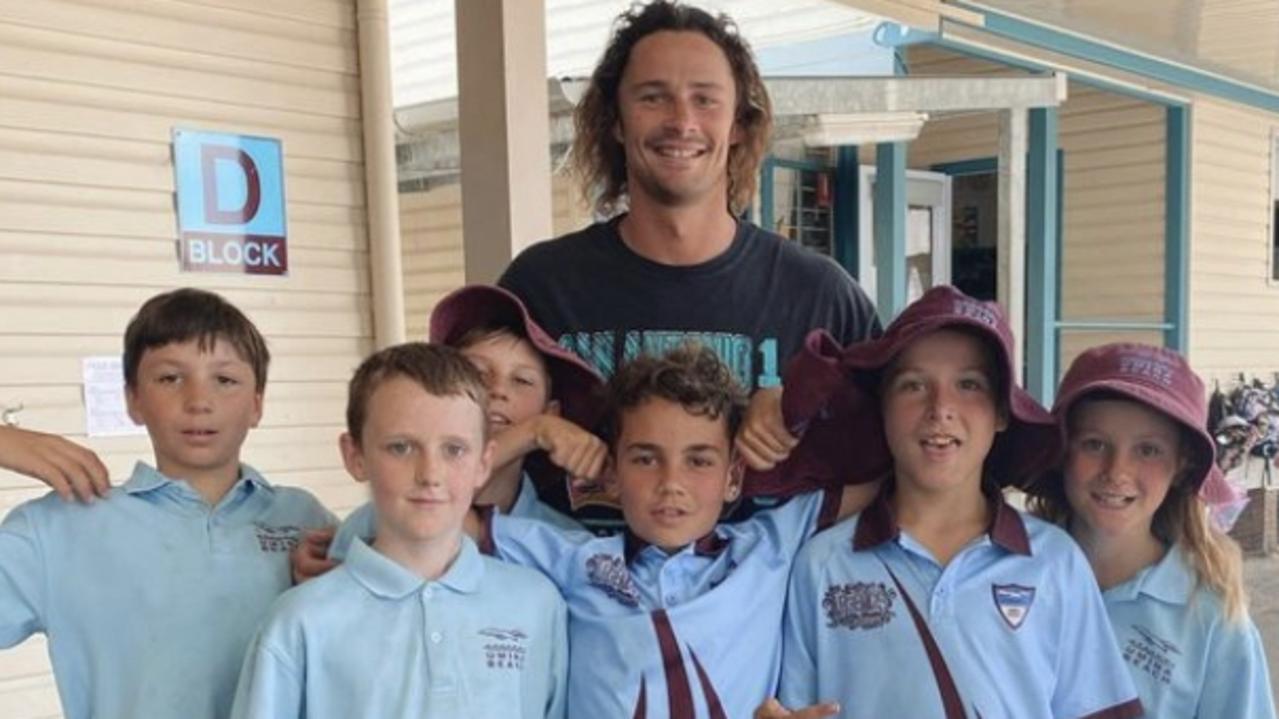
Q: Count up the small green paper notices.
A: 0